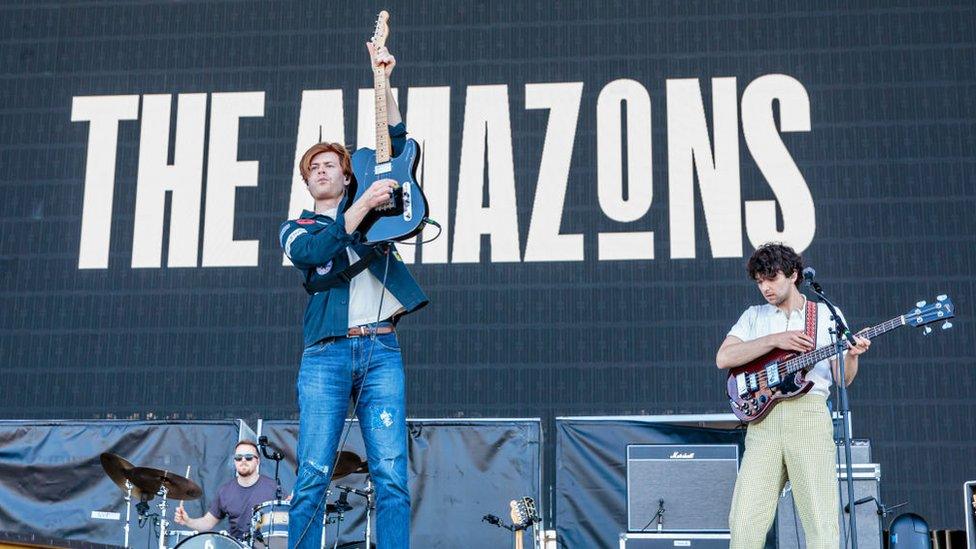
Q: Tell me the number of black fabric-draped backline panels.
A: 3